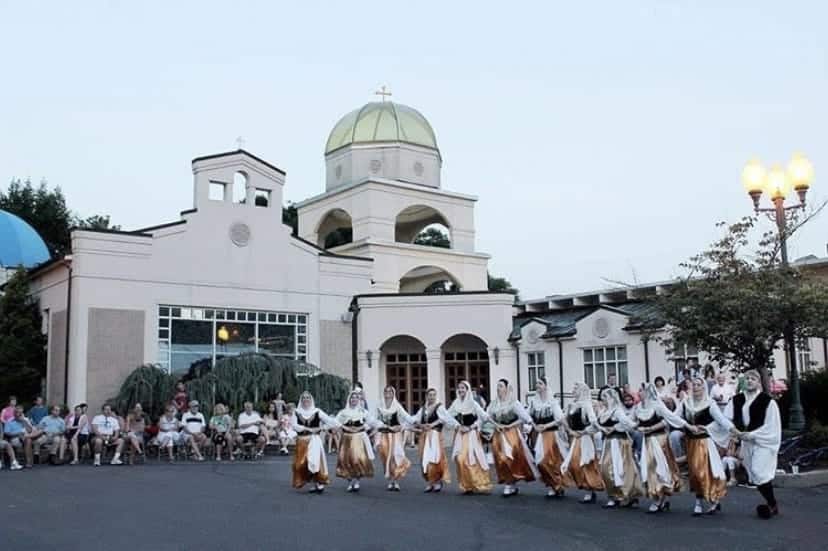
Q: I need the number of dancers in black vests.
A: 12